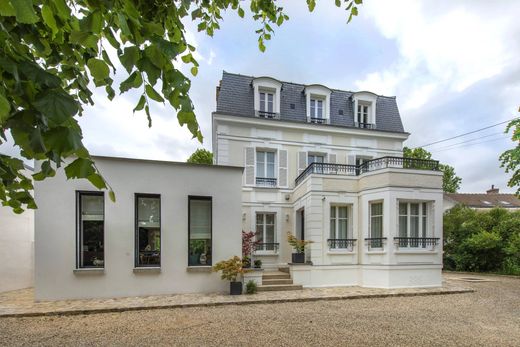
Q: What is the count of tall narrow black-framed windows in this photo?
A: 3